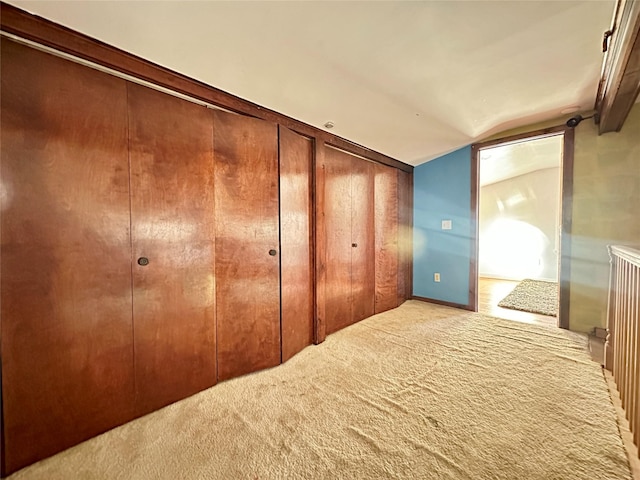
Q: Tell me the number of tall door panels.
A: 8